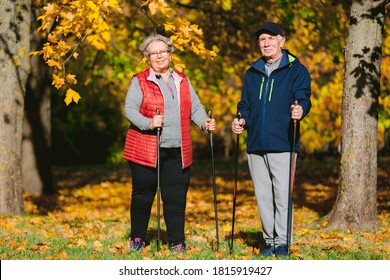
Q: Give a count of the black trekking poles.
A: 4